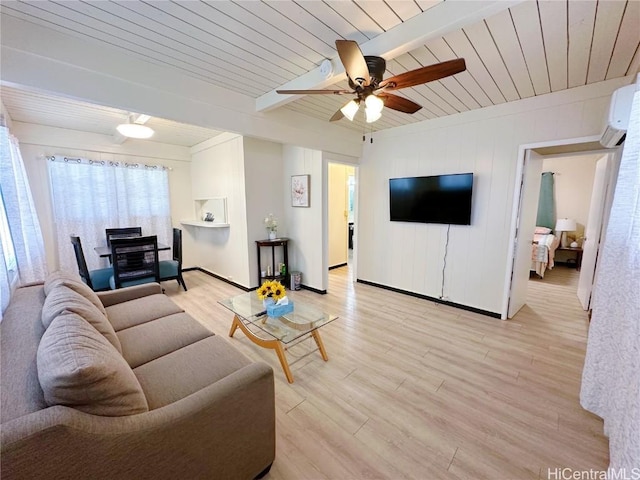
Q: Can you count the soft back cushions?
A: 3